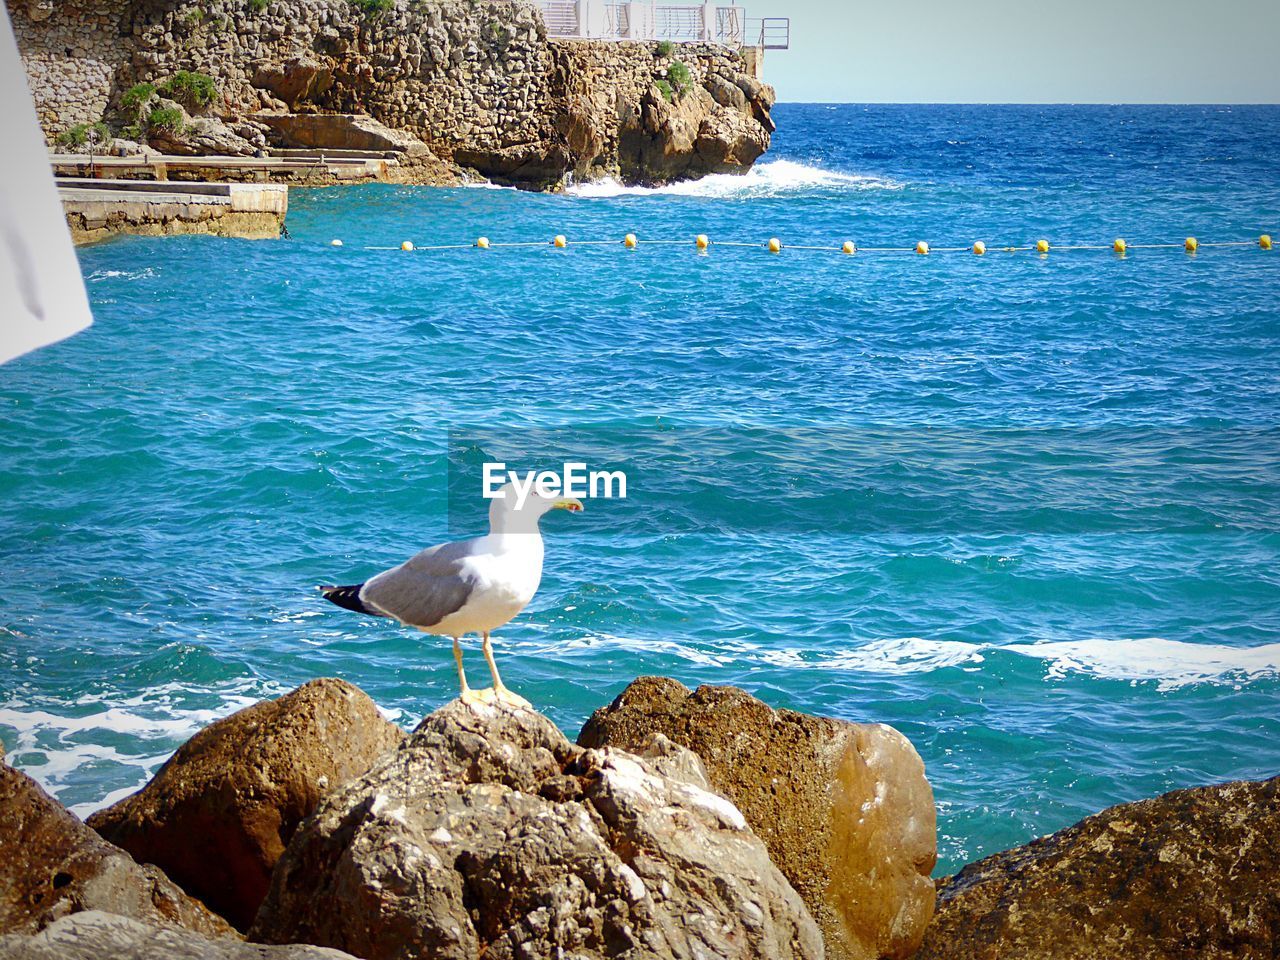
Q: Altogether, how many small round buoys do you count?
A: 14